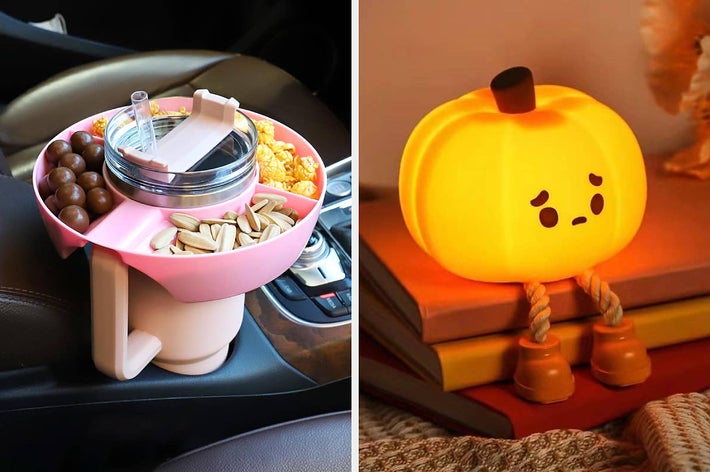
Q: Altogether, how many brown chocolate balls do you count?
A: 11